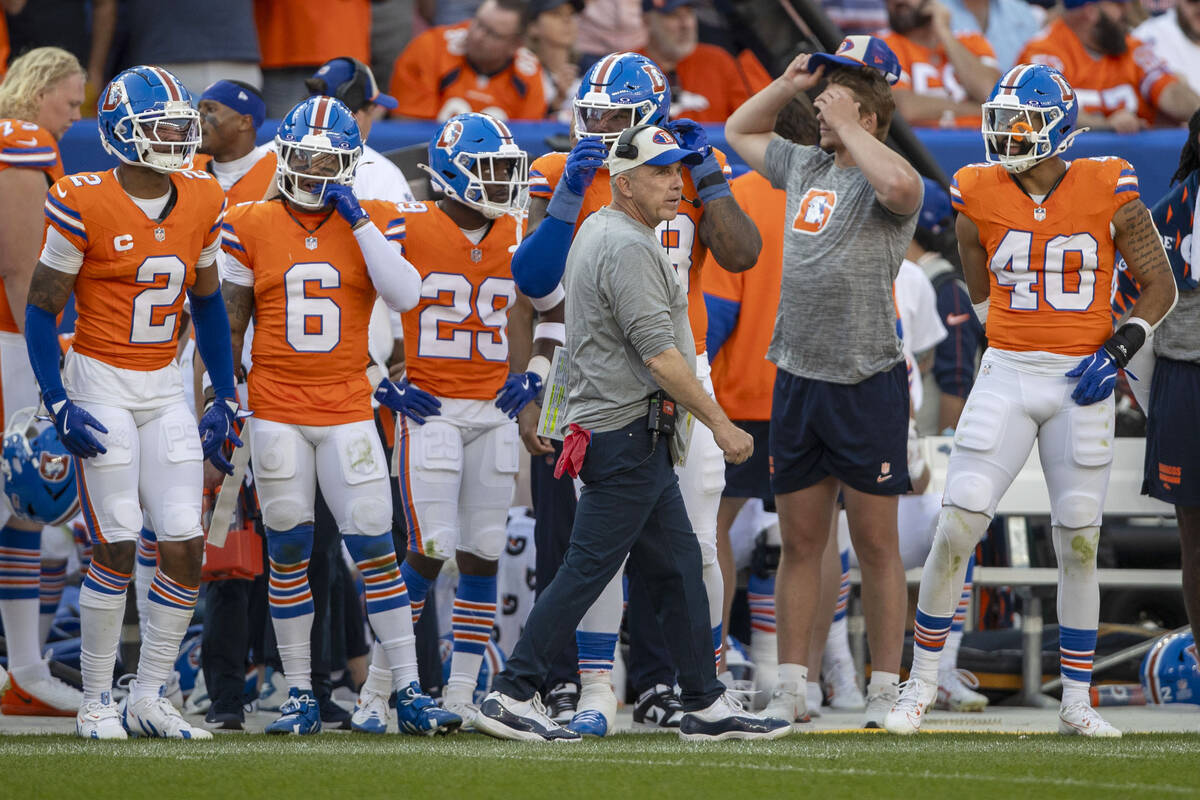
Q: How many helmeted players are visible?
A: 5